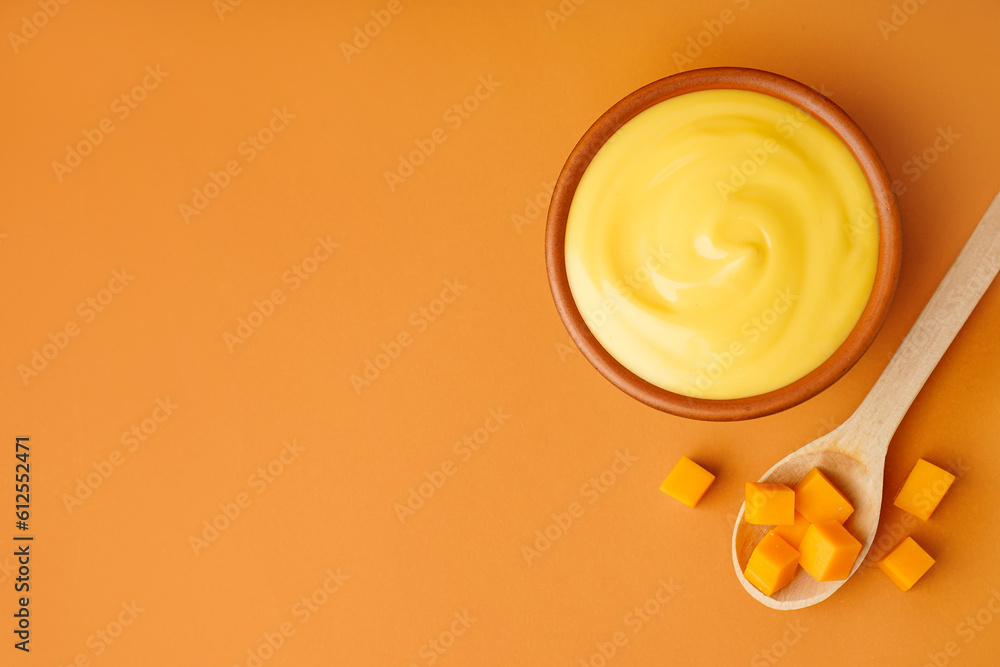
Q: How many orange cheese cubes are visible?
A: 8